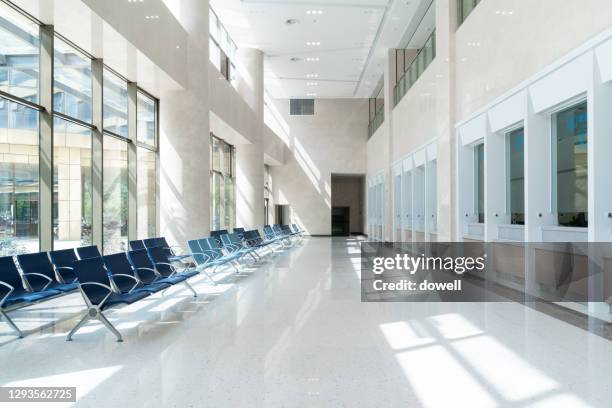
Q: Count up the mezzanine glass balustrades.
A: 3